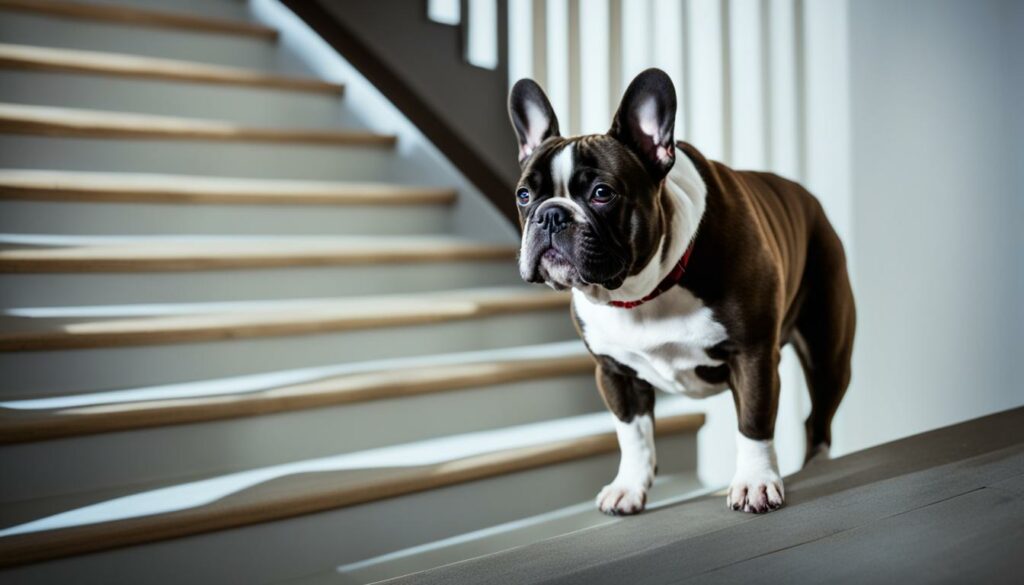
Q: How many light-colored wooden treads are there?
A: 8